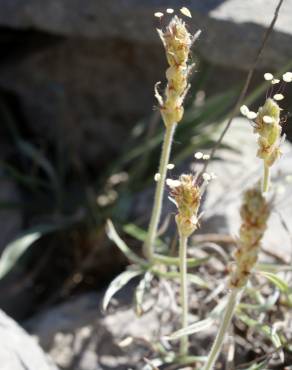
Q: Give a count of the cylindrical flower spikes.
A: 4